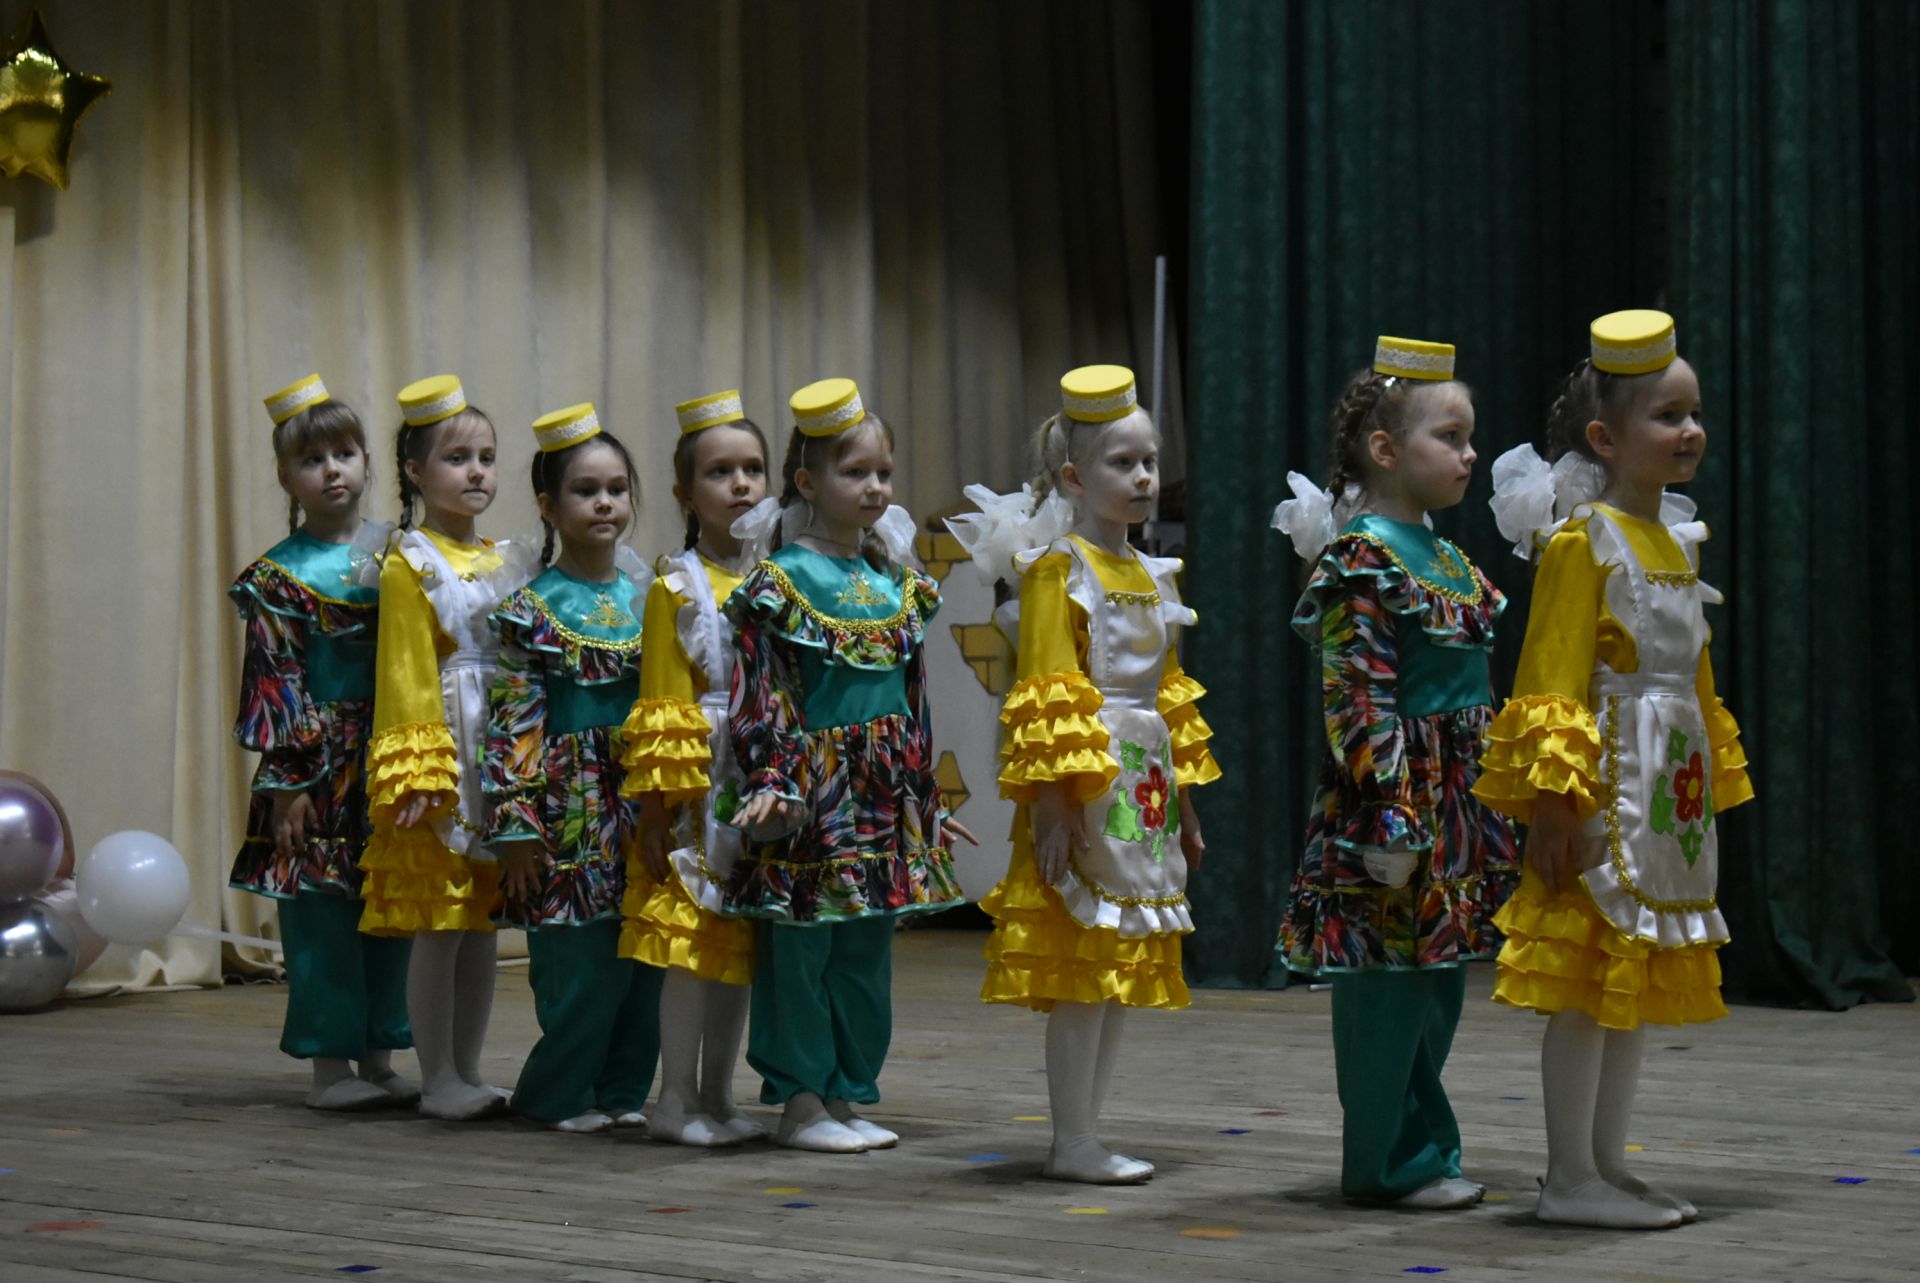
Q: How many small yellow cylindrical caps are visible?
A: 8